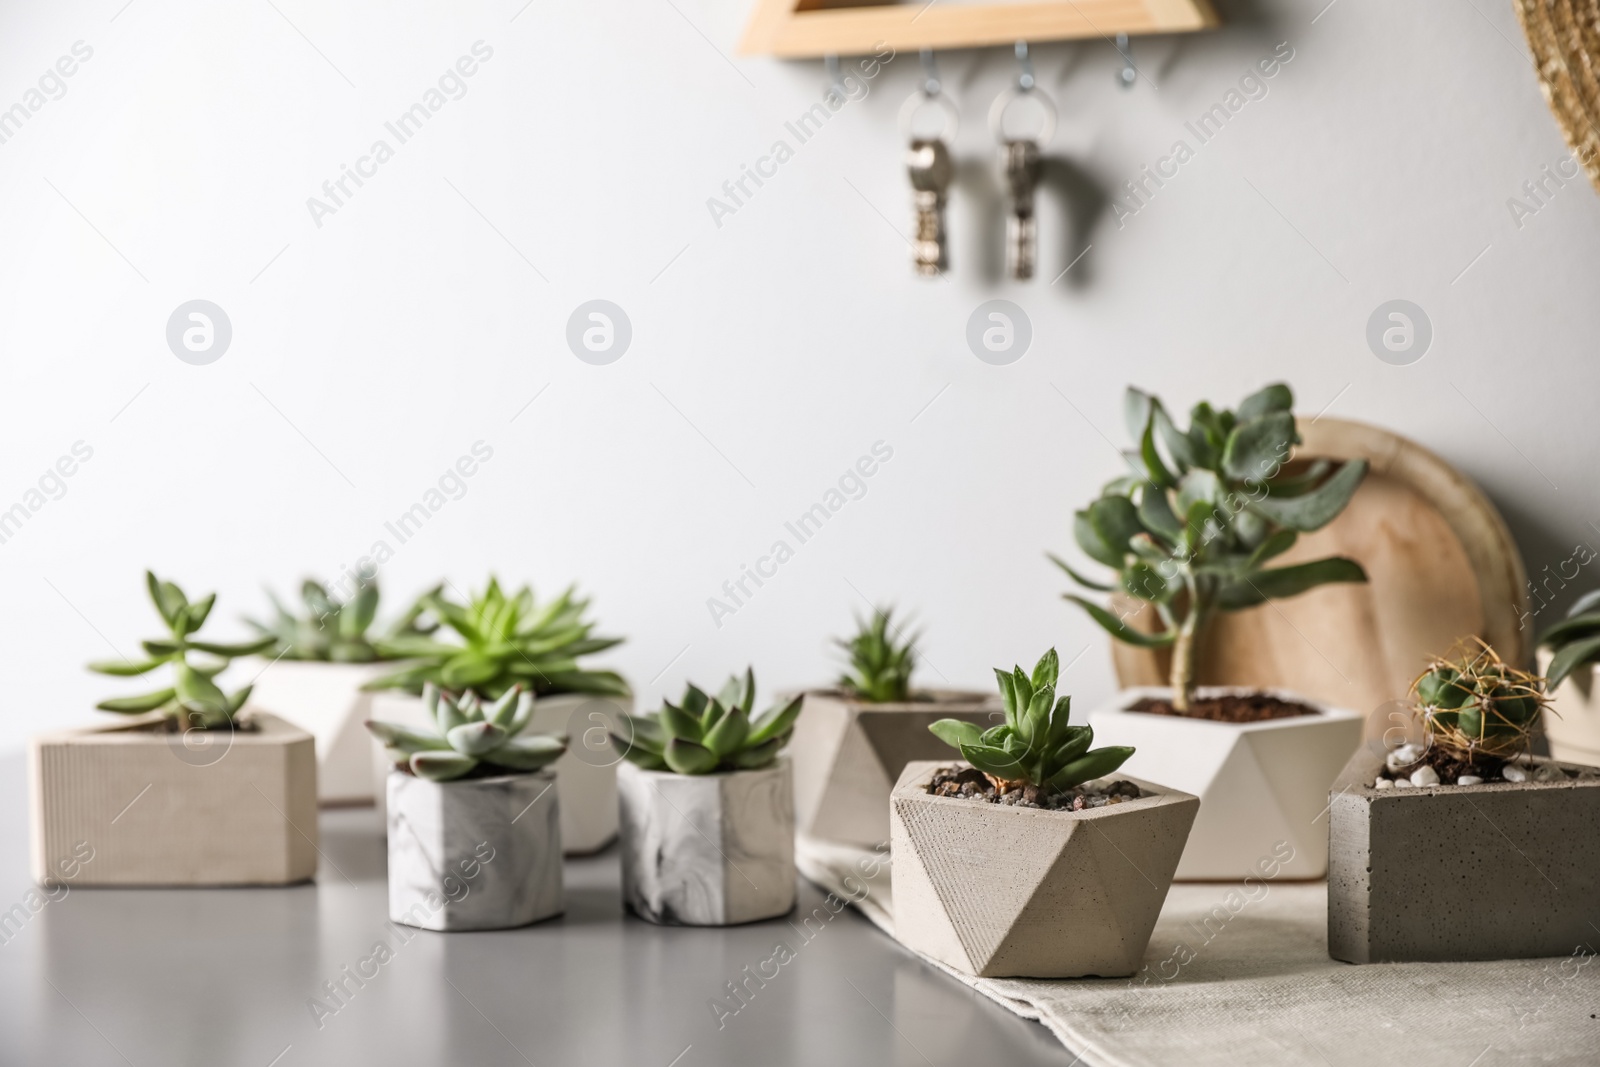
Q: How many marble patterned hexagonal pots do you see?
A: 2